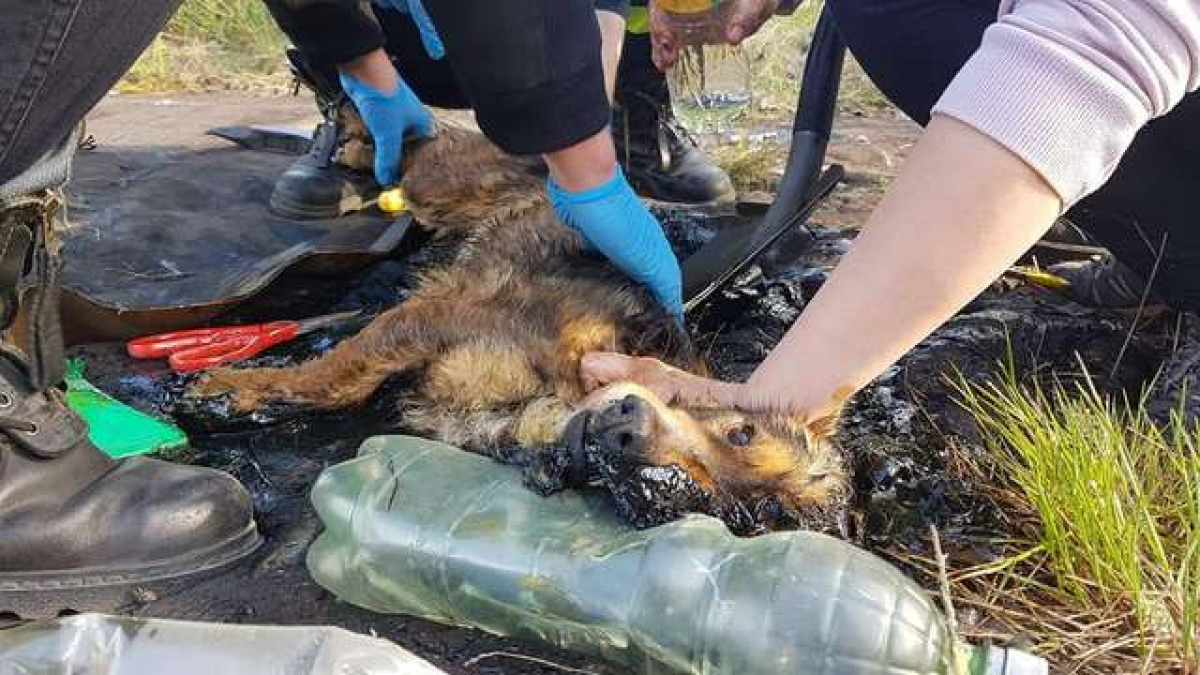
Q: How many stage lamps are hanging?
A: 0